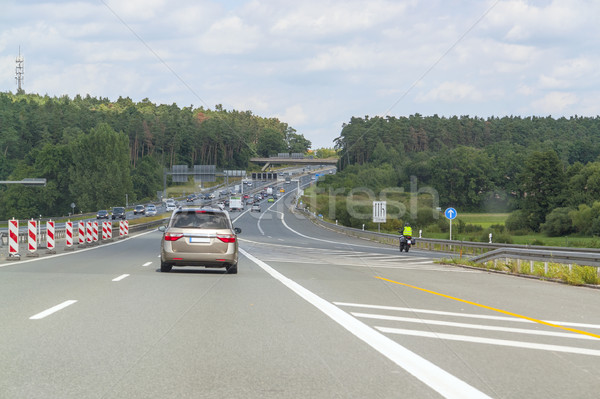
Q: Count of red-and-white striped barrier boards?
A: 11